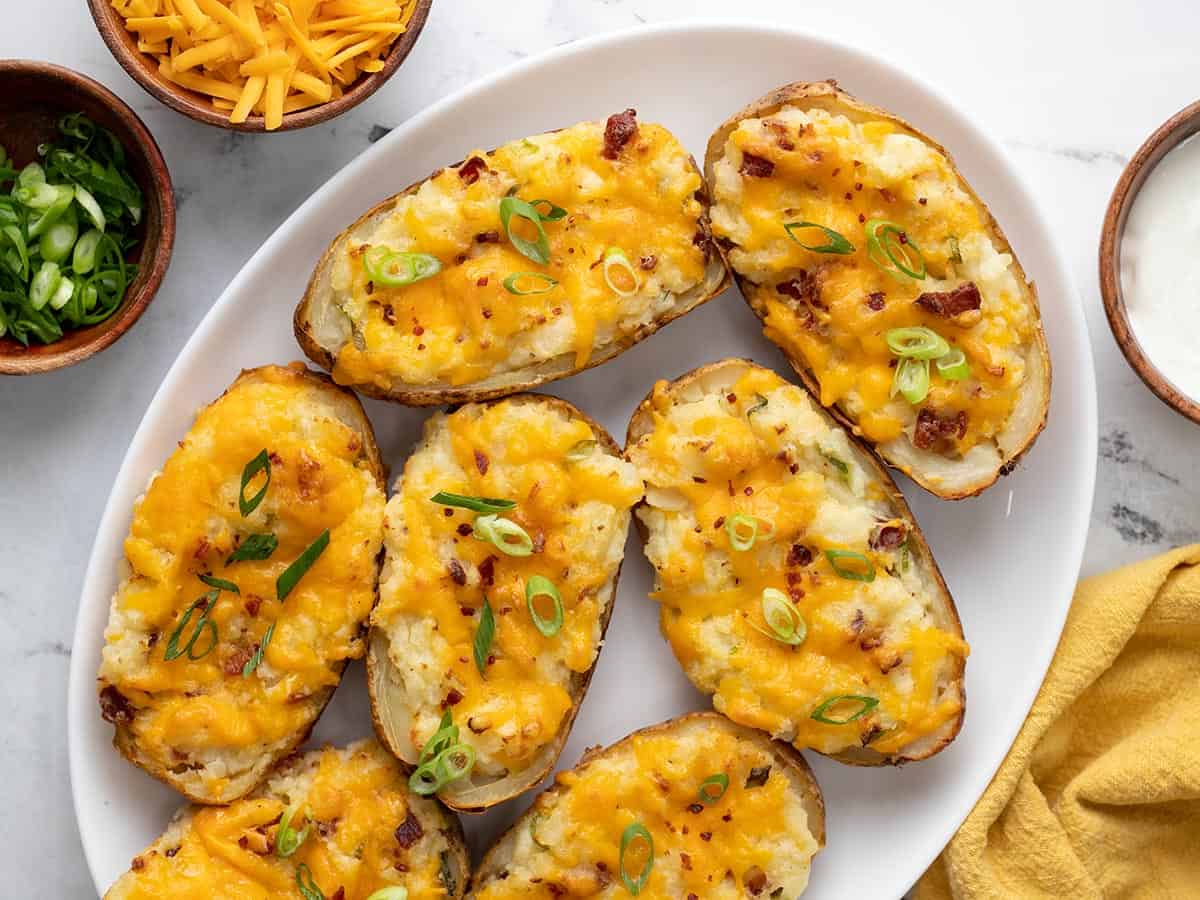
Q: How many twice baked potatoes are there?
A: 7